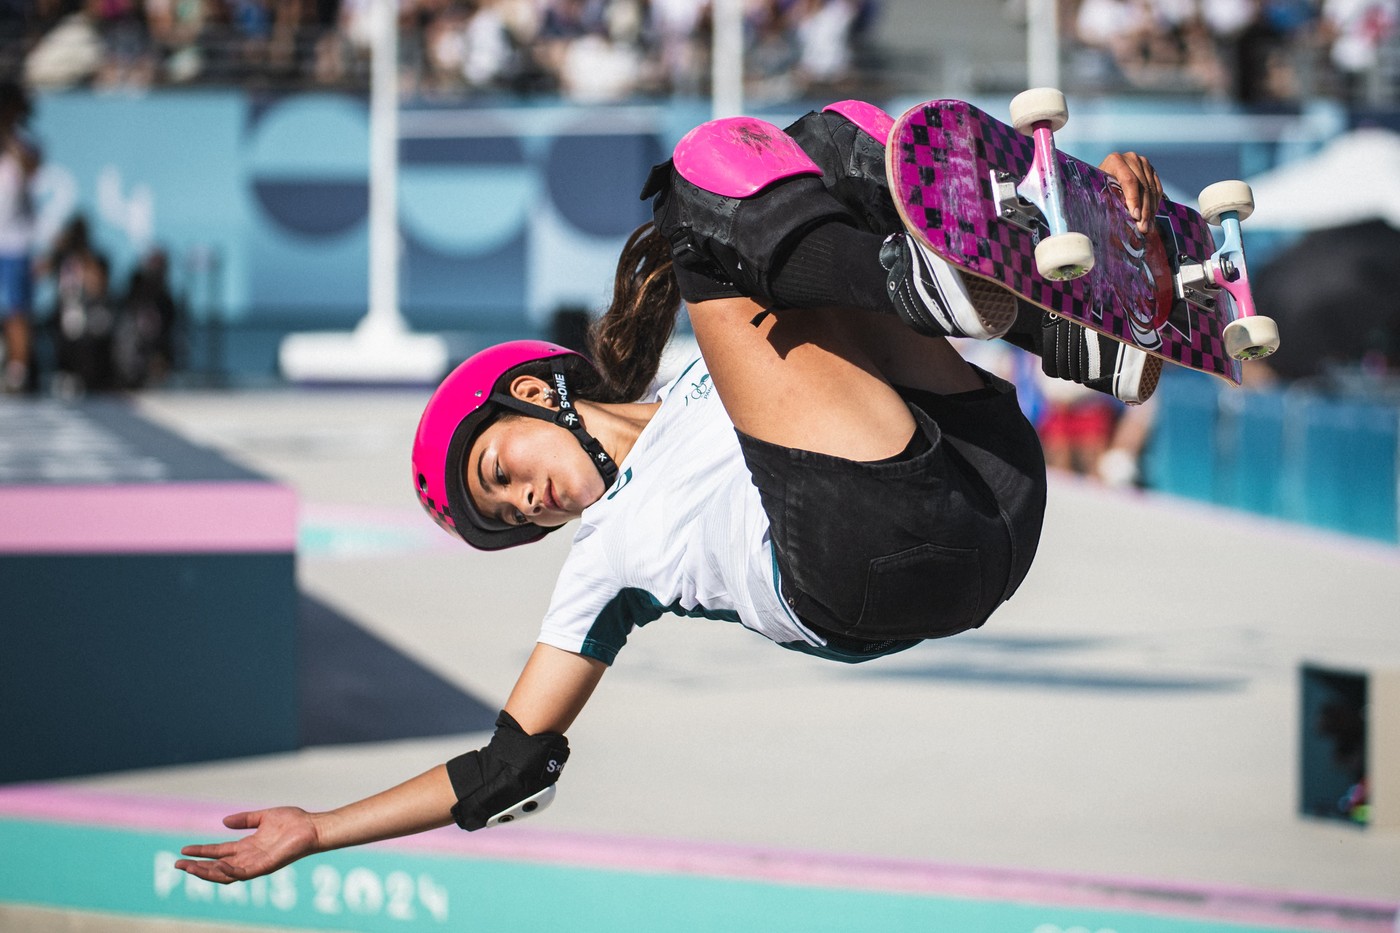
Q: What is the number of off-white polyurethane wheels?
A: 4